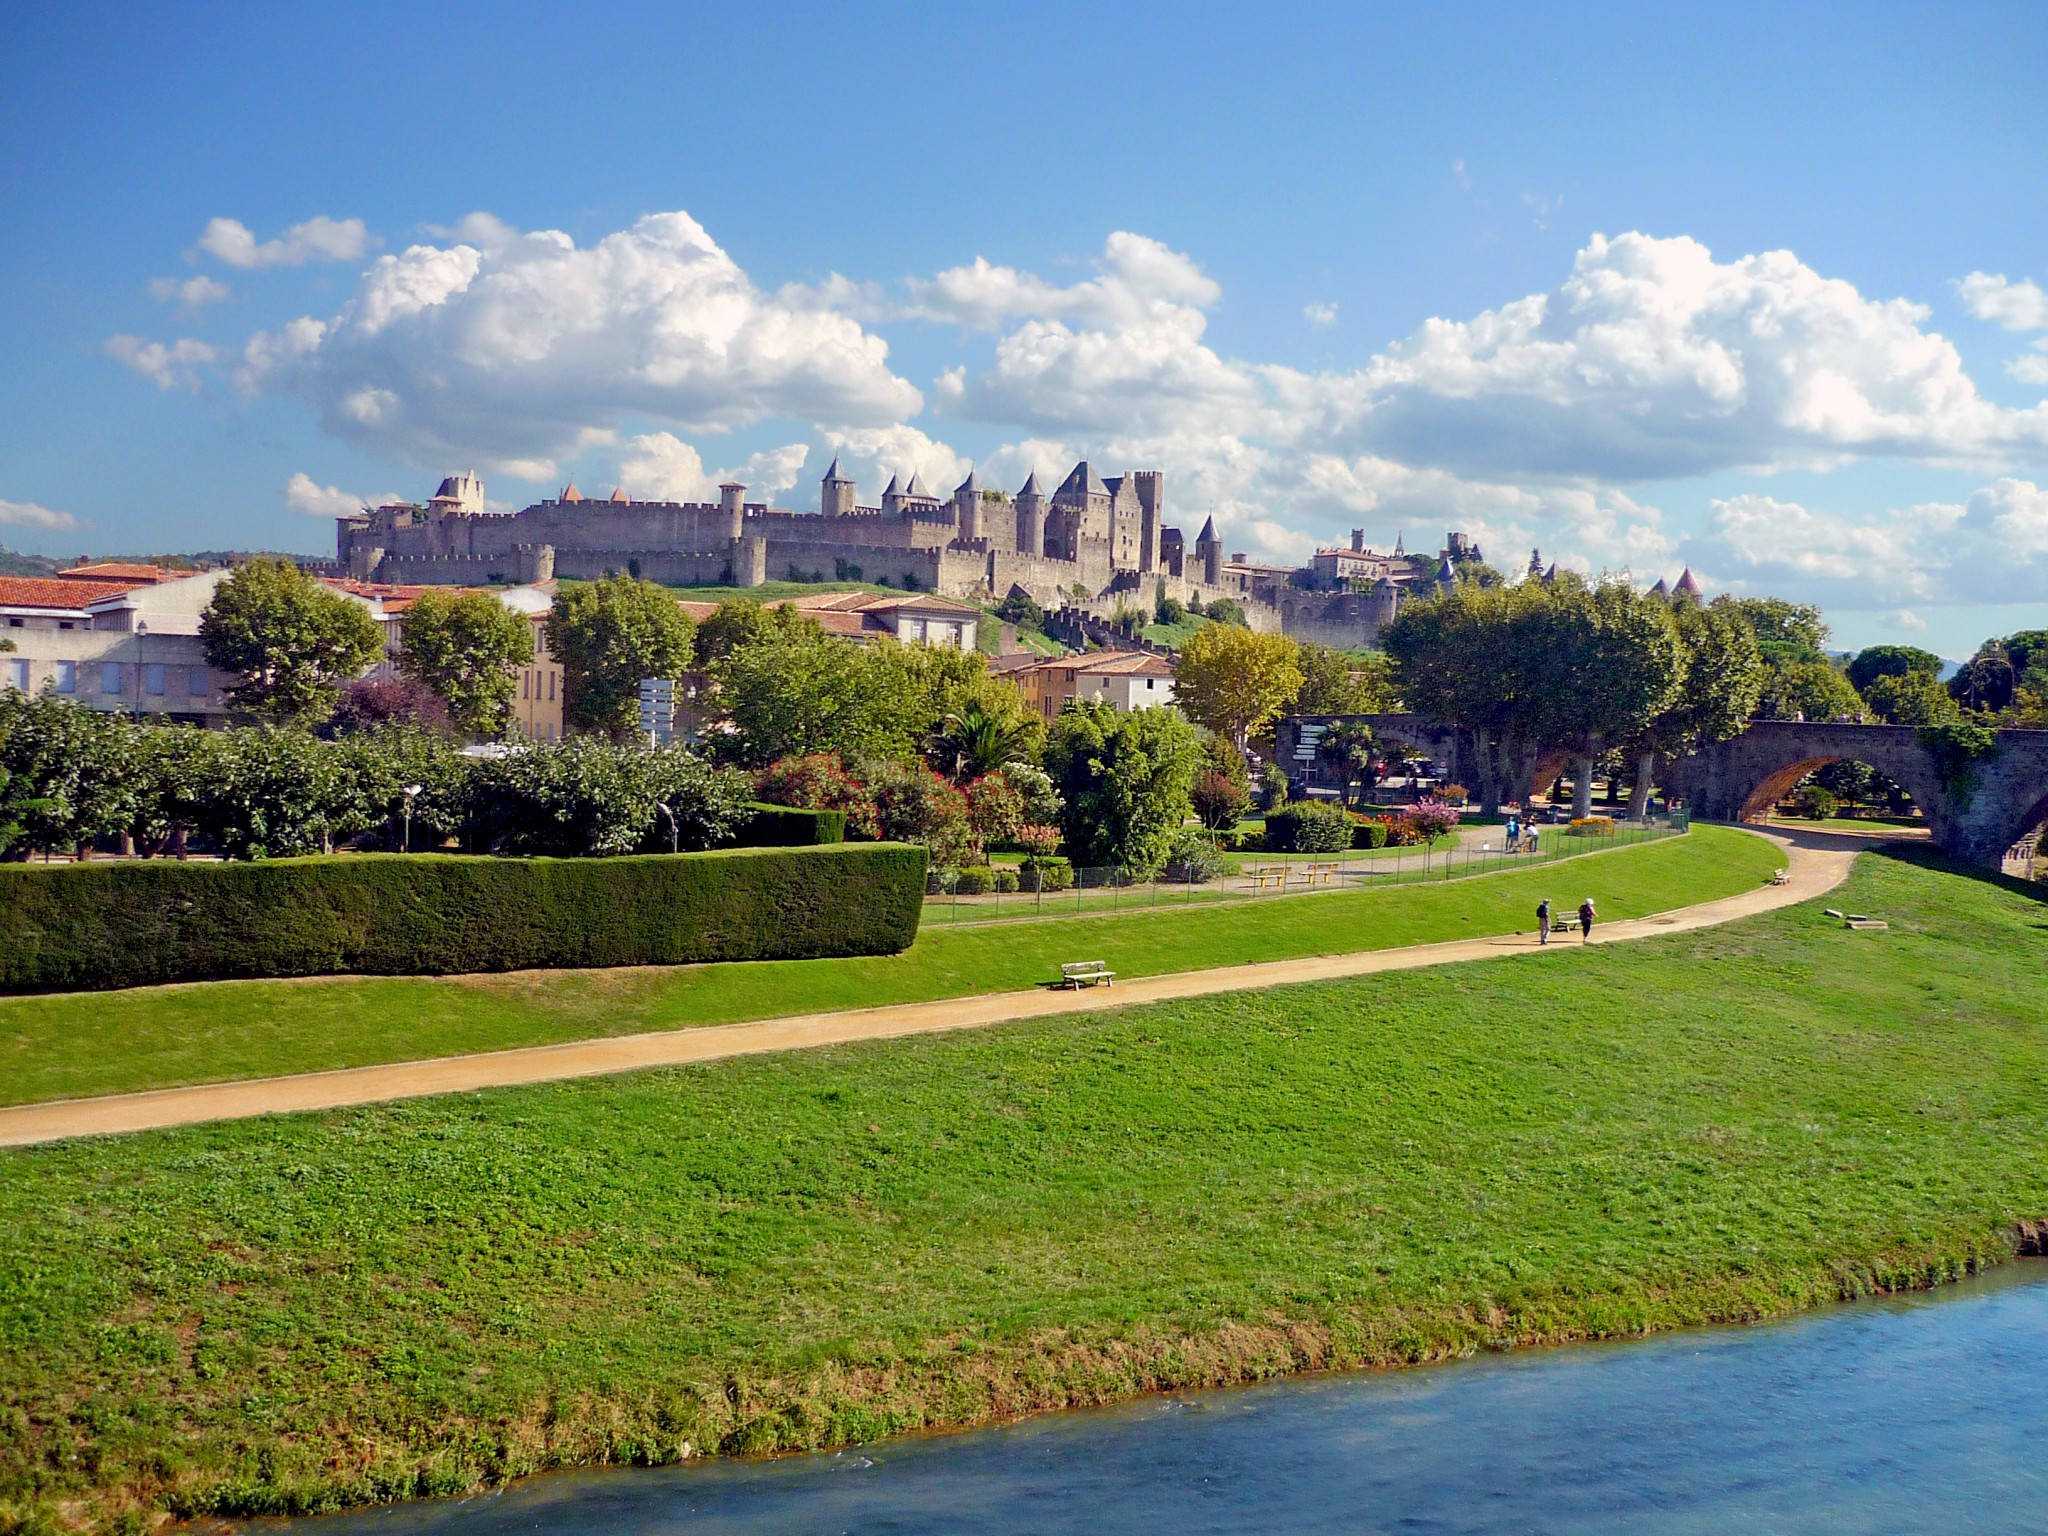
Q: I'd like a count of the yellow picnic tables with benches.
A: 2